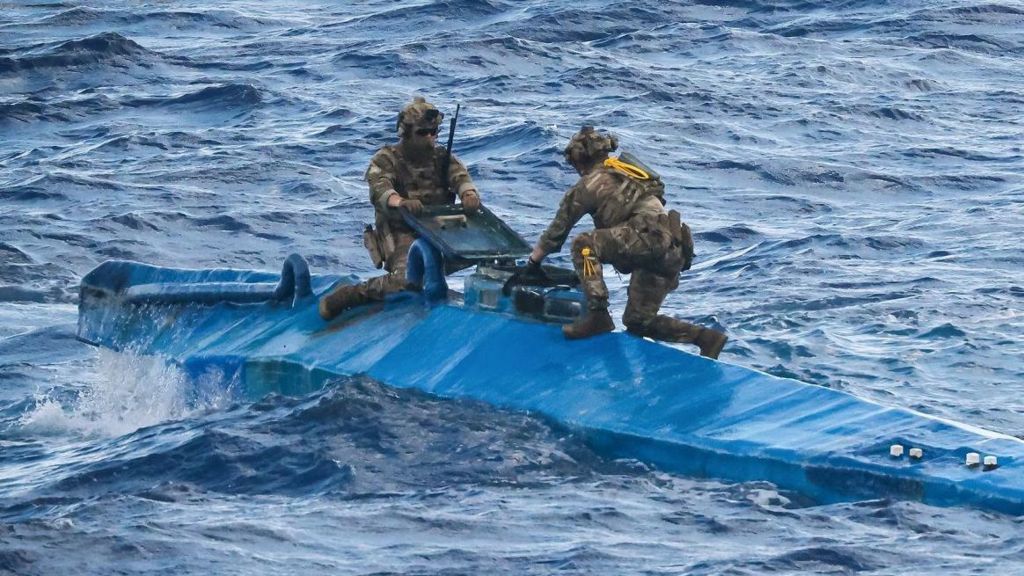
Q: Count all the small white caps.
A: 4